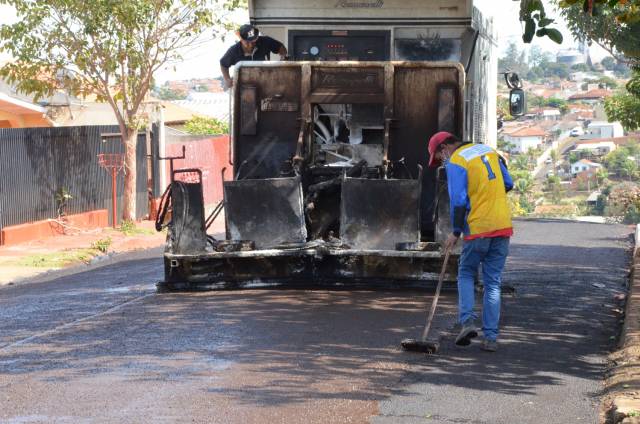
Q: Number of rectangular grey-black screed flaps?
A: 2